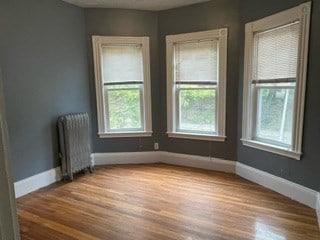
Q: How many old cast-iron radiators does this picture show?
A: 1